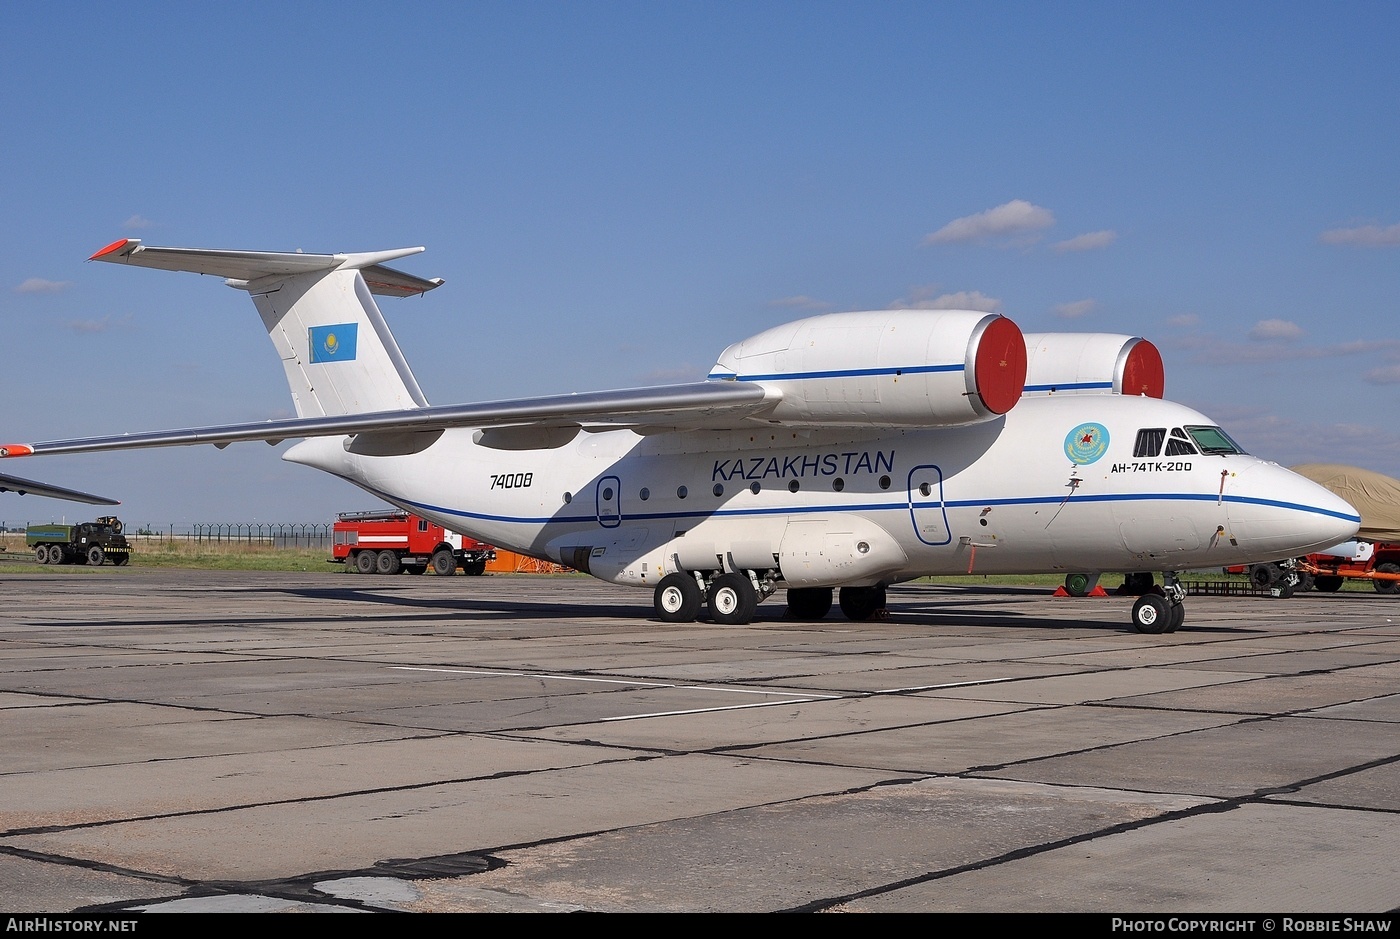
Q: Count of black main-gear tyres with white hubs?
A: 2